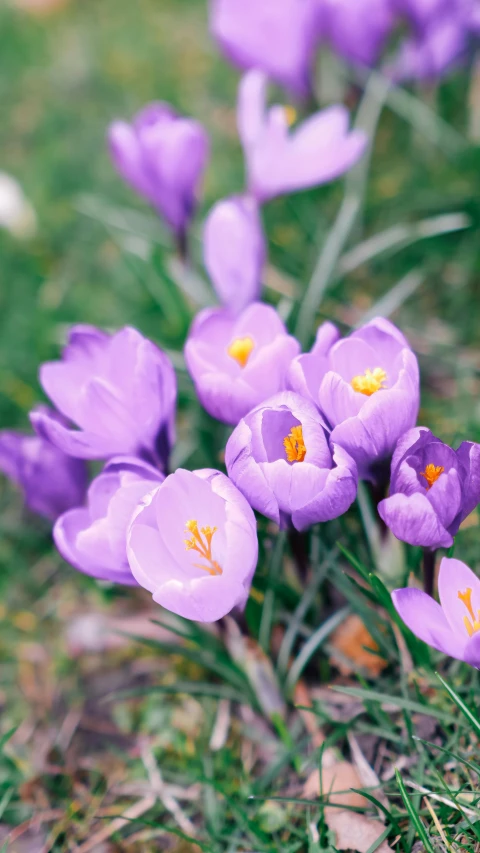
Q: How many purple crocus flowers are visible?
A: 15